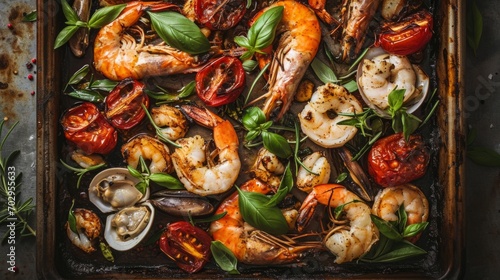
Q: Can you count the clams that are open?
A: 2